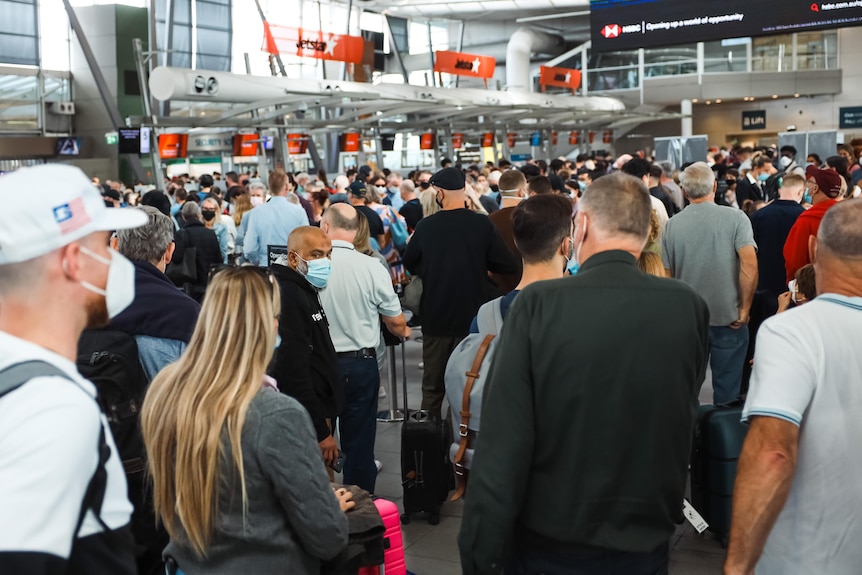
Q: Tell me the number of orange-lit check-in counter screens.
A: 12